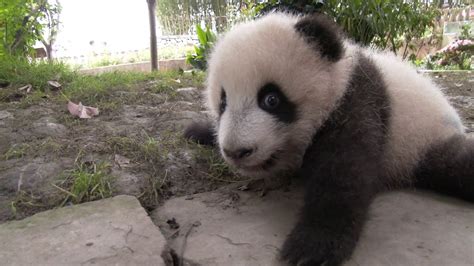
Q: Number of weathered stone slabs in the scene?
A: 2